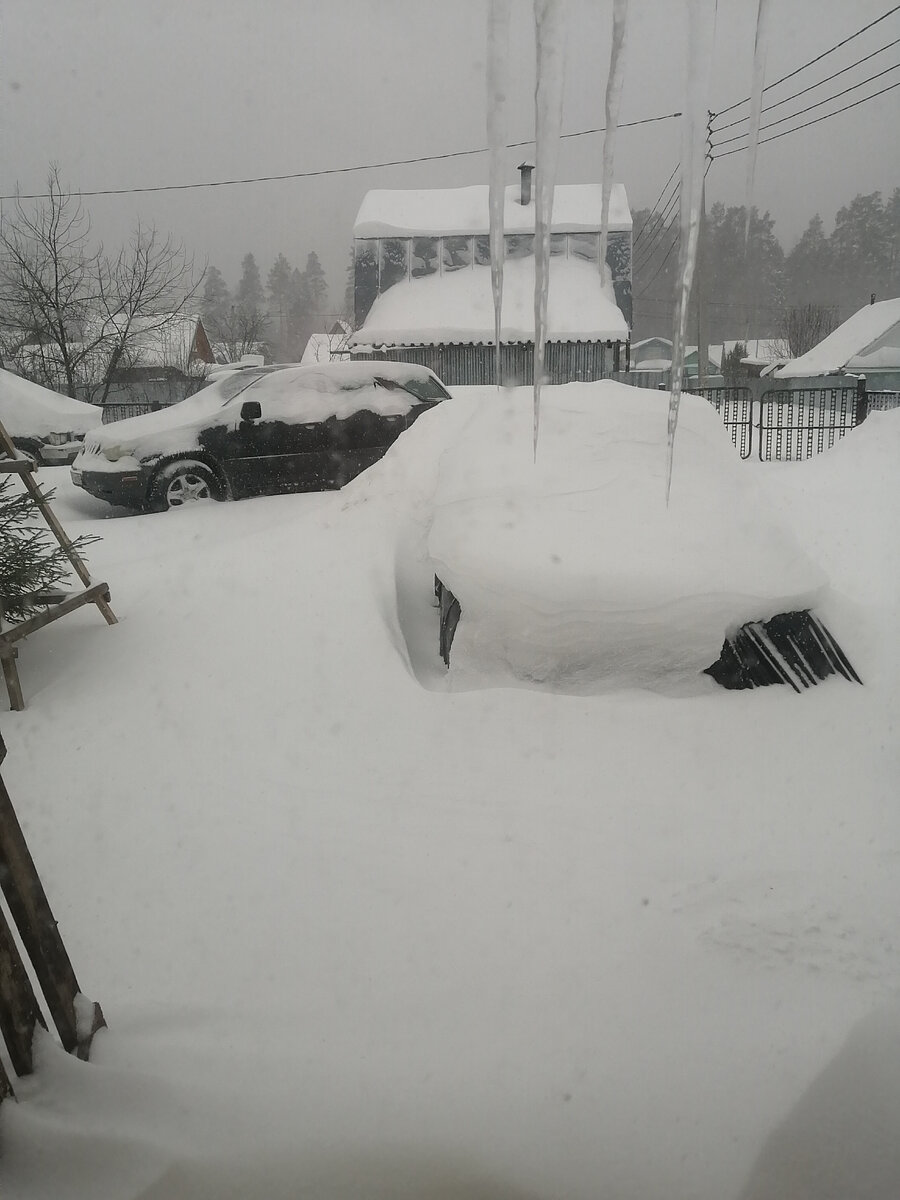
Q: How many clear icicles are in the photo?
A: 5